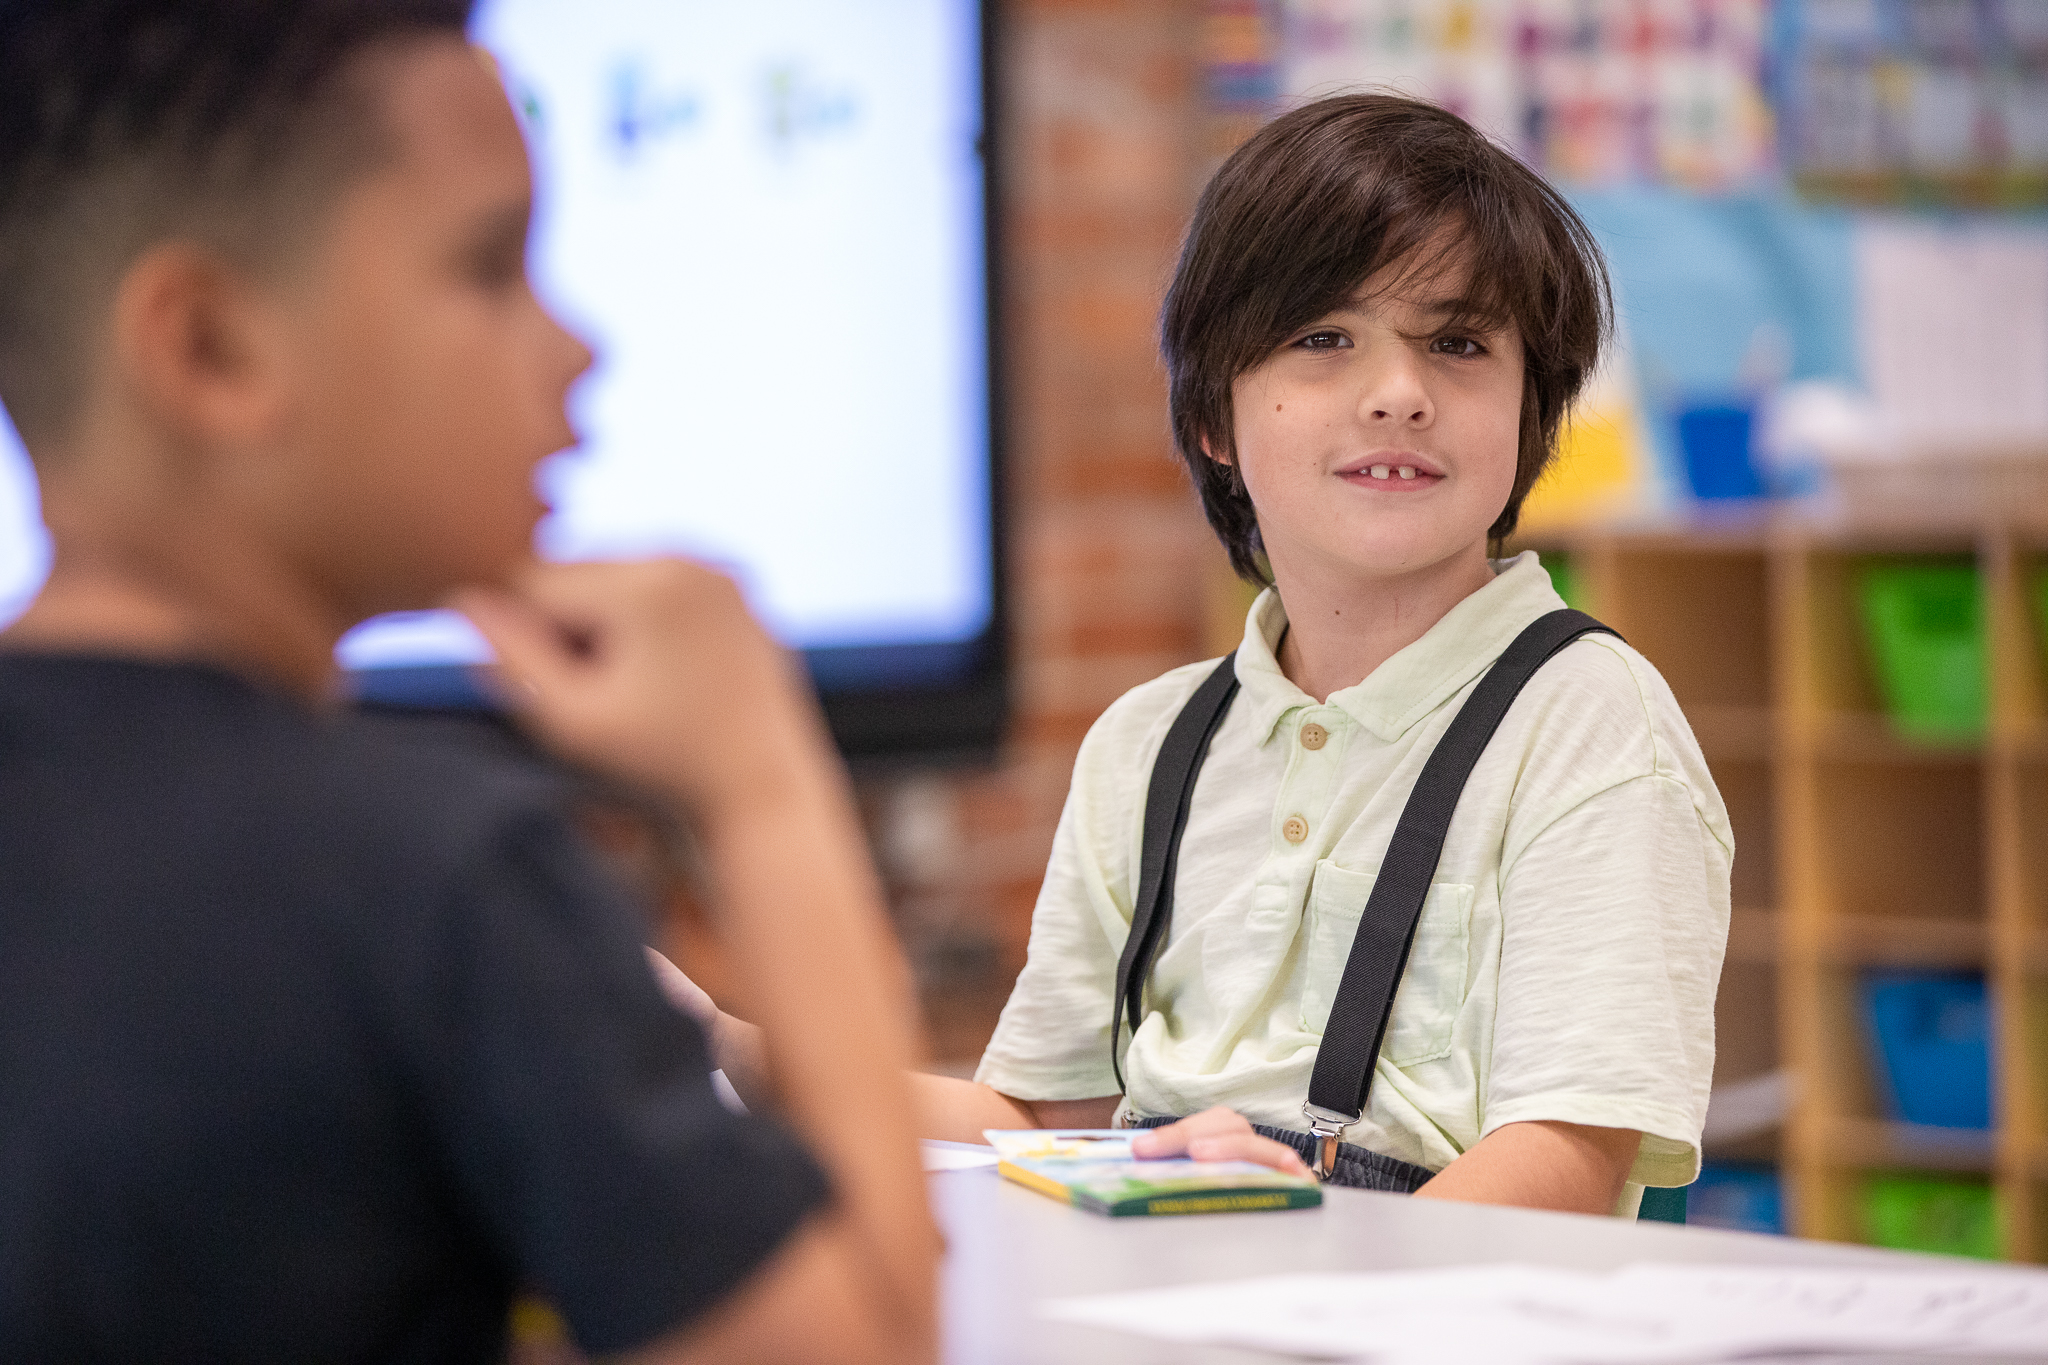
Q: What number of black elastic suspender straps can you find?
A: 2